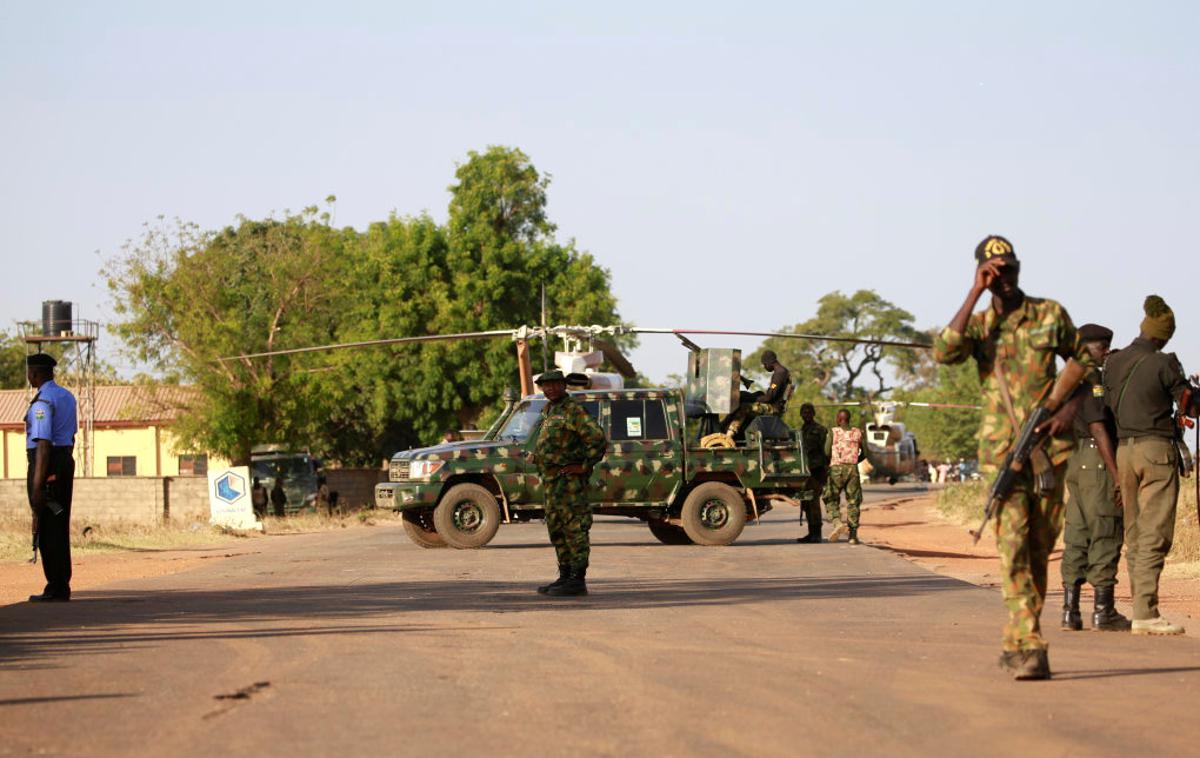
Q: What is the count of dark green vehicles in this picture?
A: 2